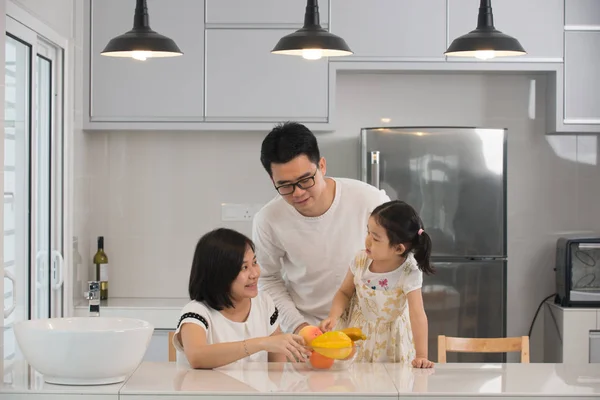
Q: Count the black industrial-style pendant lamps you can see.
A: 3